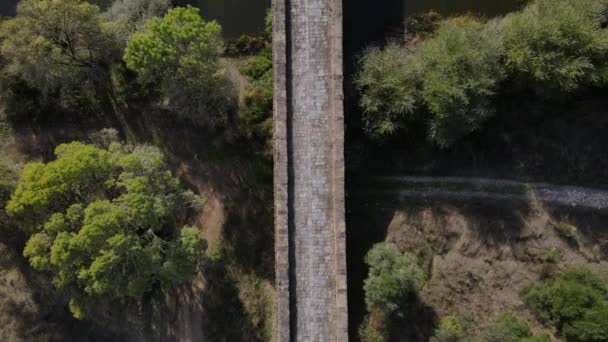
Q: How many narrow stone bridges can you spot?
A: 1